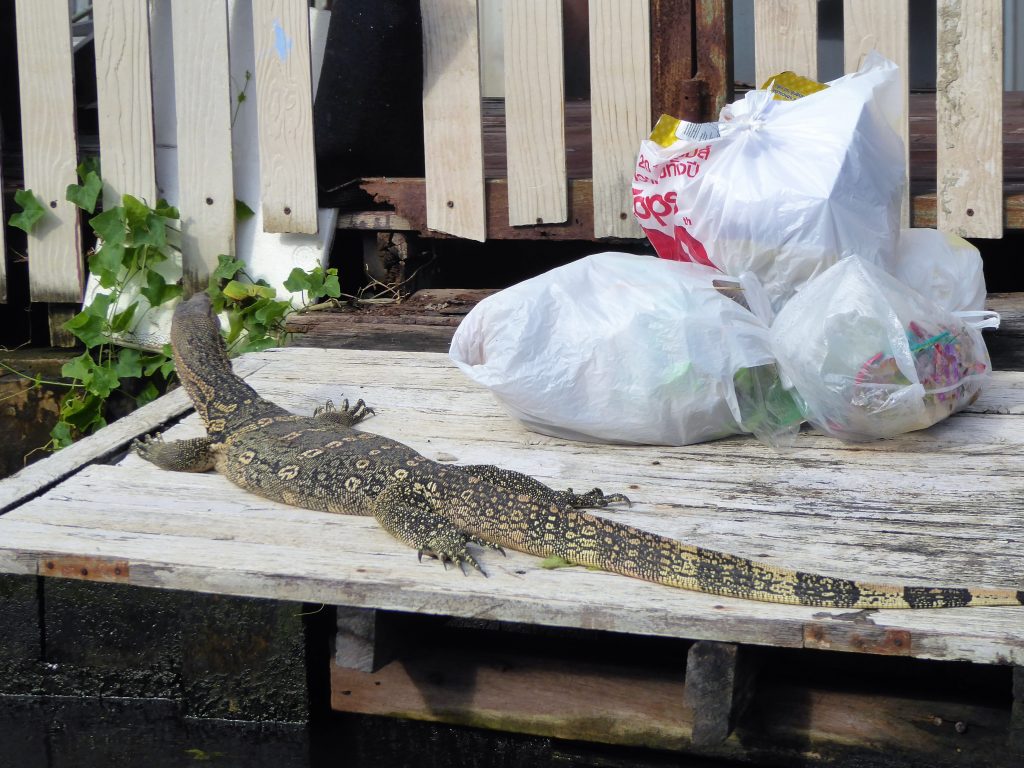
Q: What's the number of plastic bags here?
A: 4